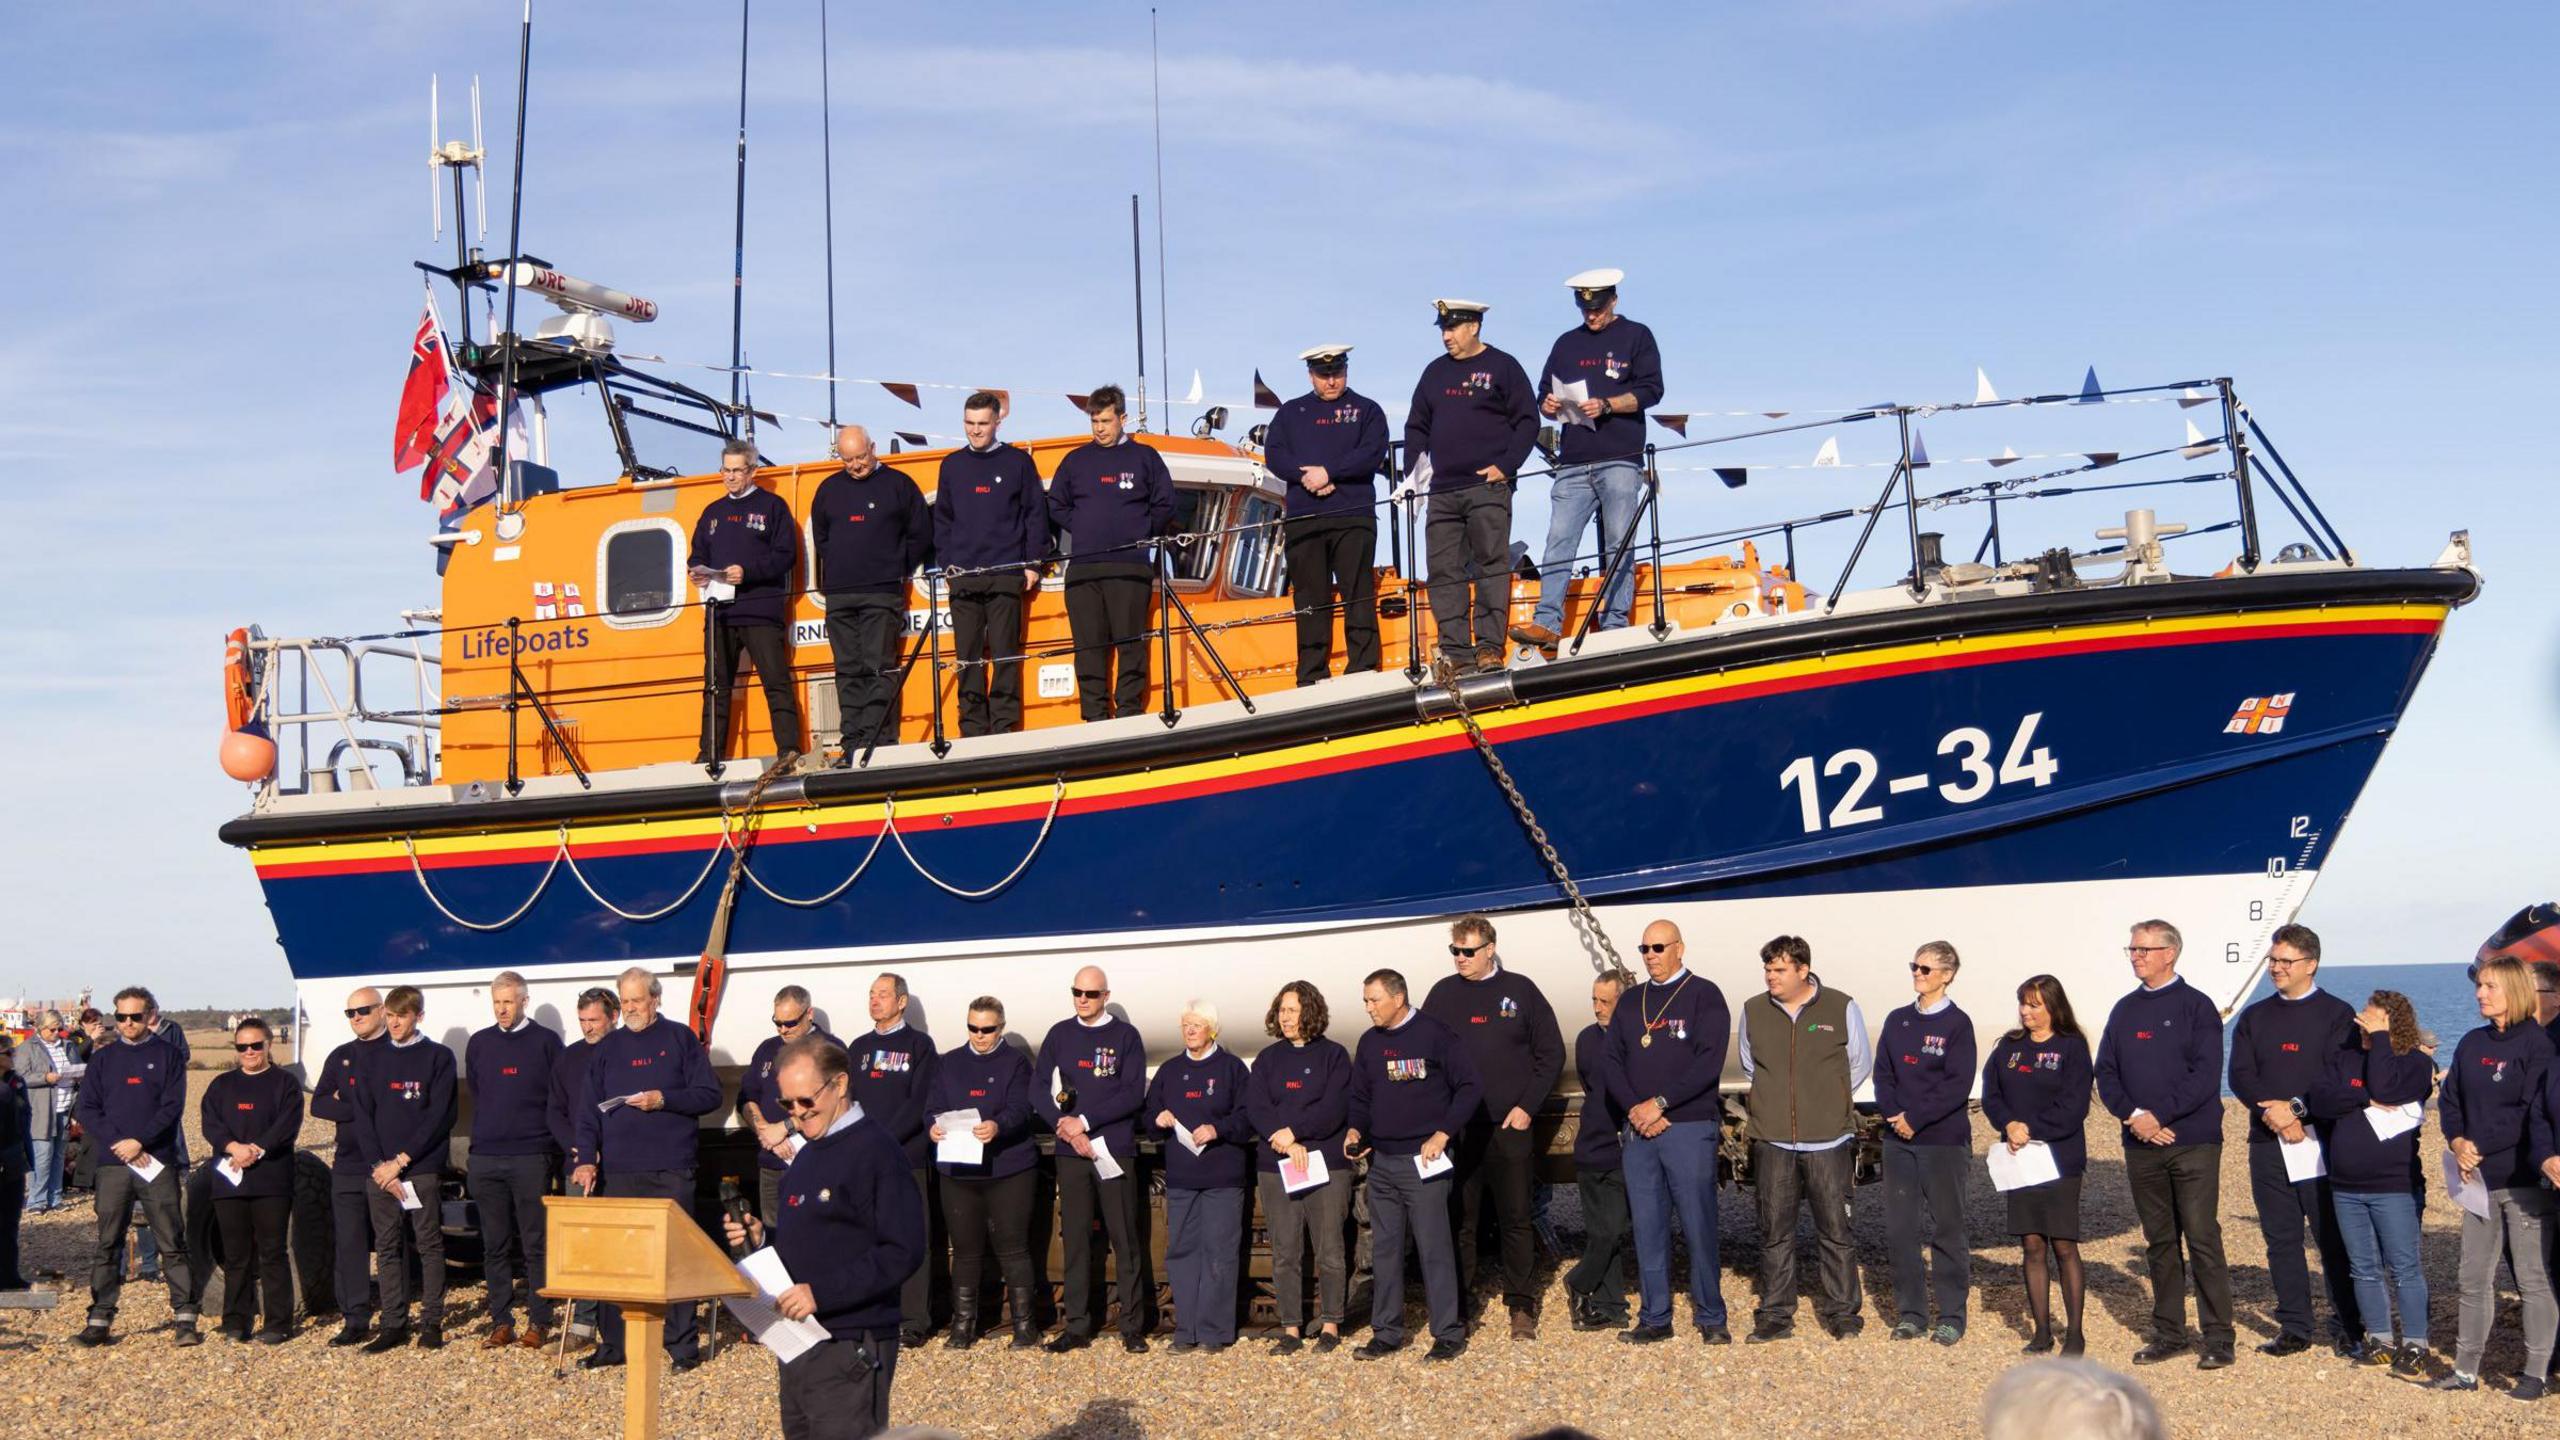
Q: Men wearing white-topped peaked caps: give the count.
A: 3